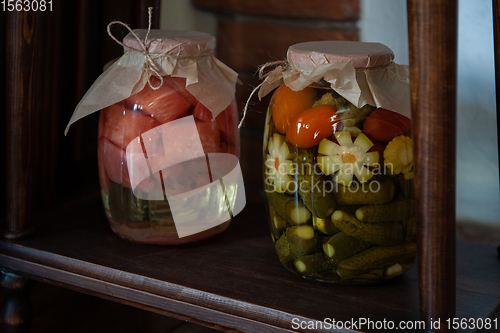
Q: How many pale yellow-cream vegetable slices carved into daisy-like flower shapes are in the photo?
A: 2